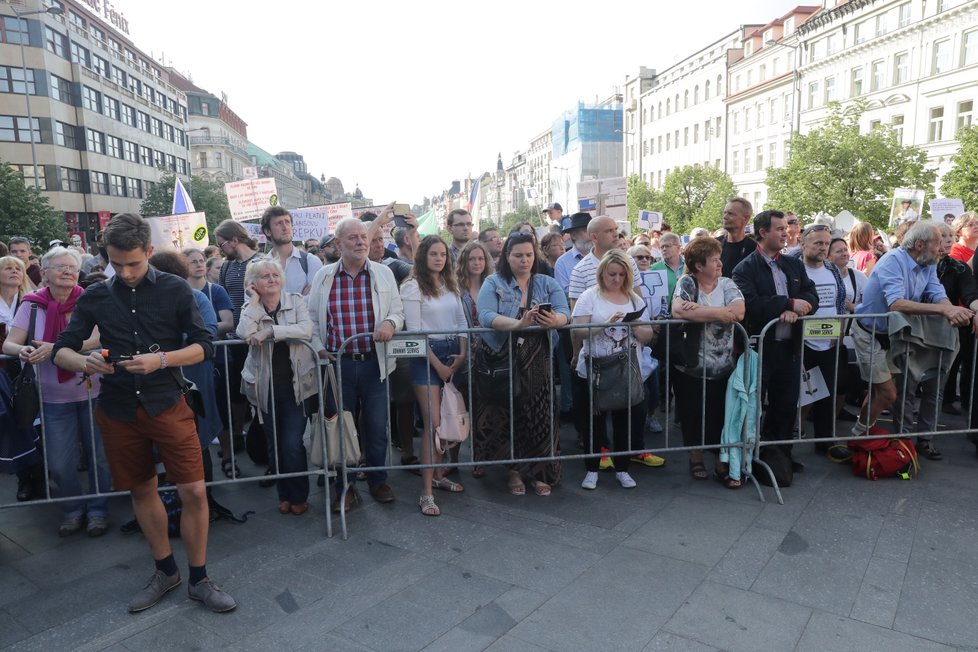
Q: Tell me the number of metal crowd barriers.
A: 3